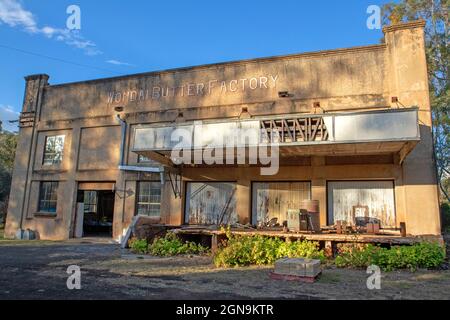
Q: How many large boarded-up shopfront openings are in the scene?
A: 3